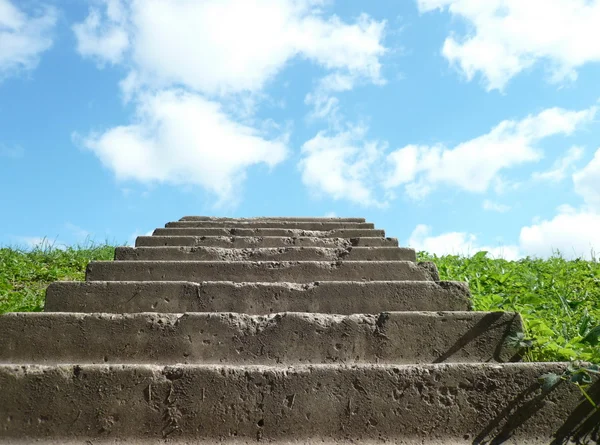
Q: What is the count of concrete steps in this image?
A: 9